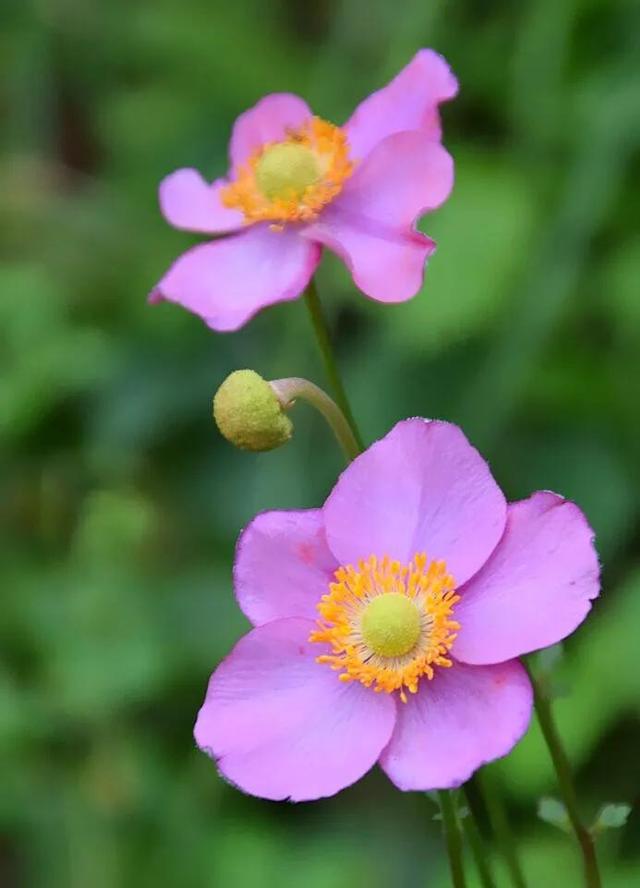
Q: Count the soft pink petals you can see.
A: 10